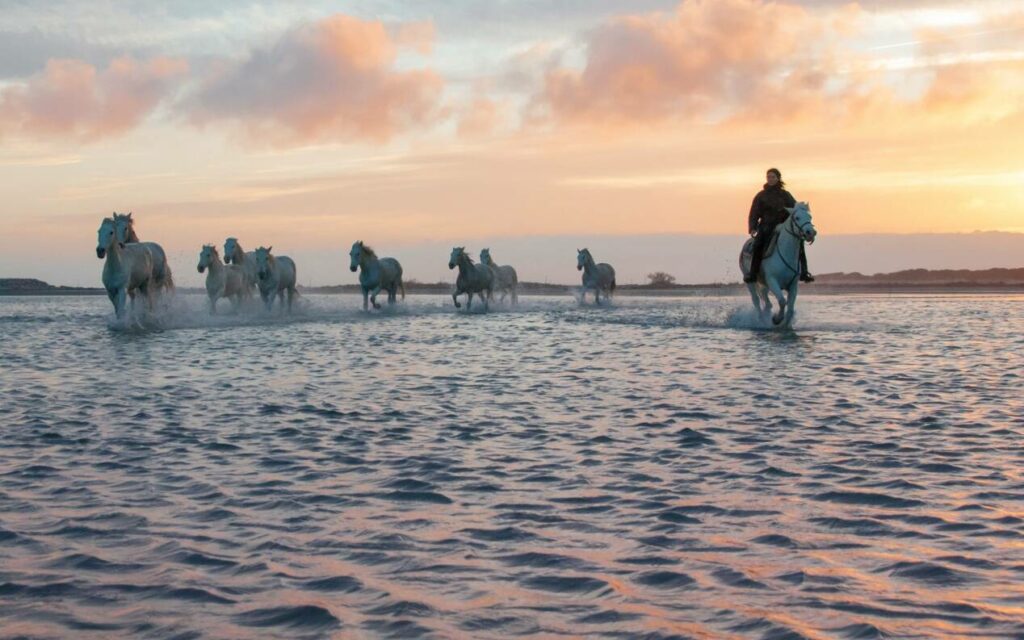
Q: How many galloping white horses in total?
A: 10